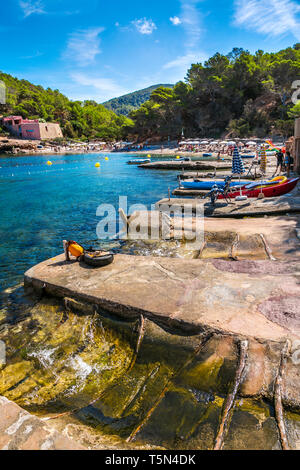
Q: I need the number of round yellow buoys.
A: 5